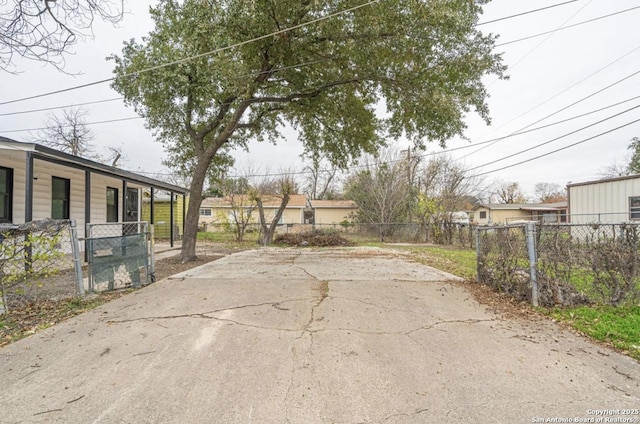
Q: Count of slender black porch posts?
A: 6